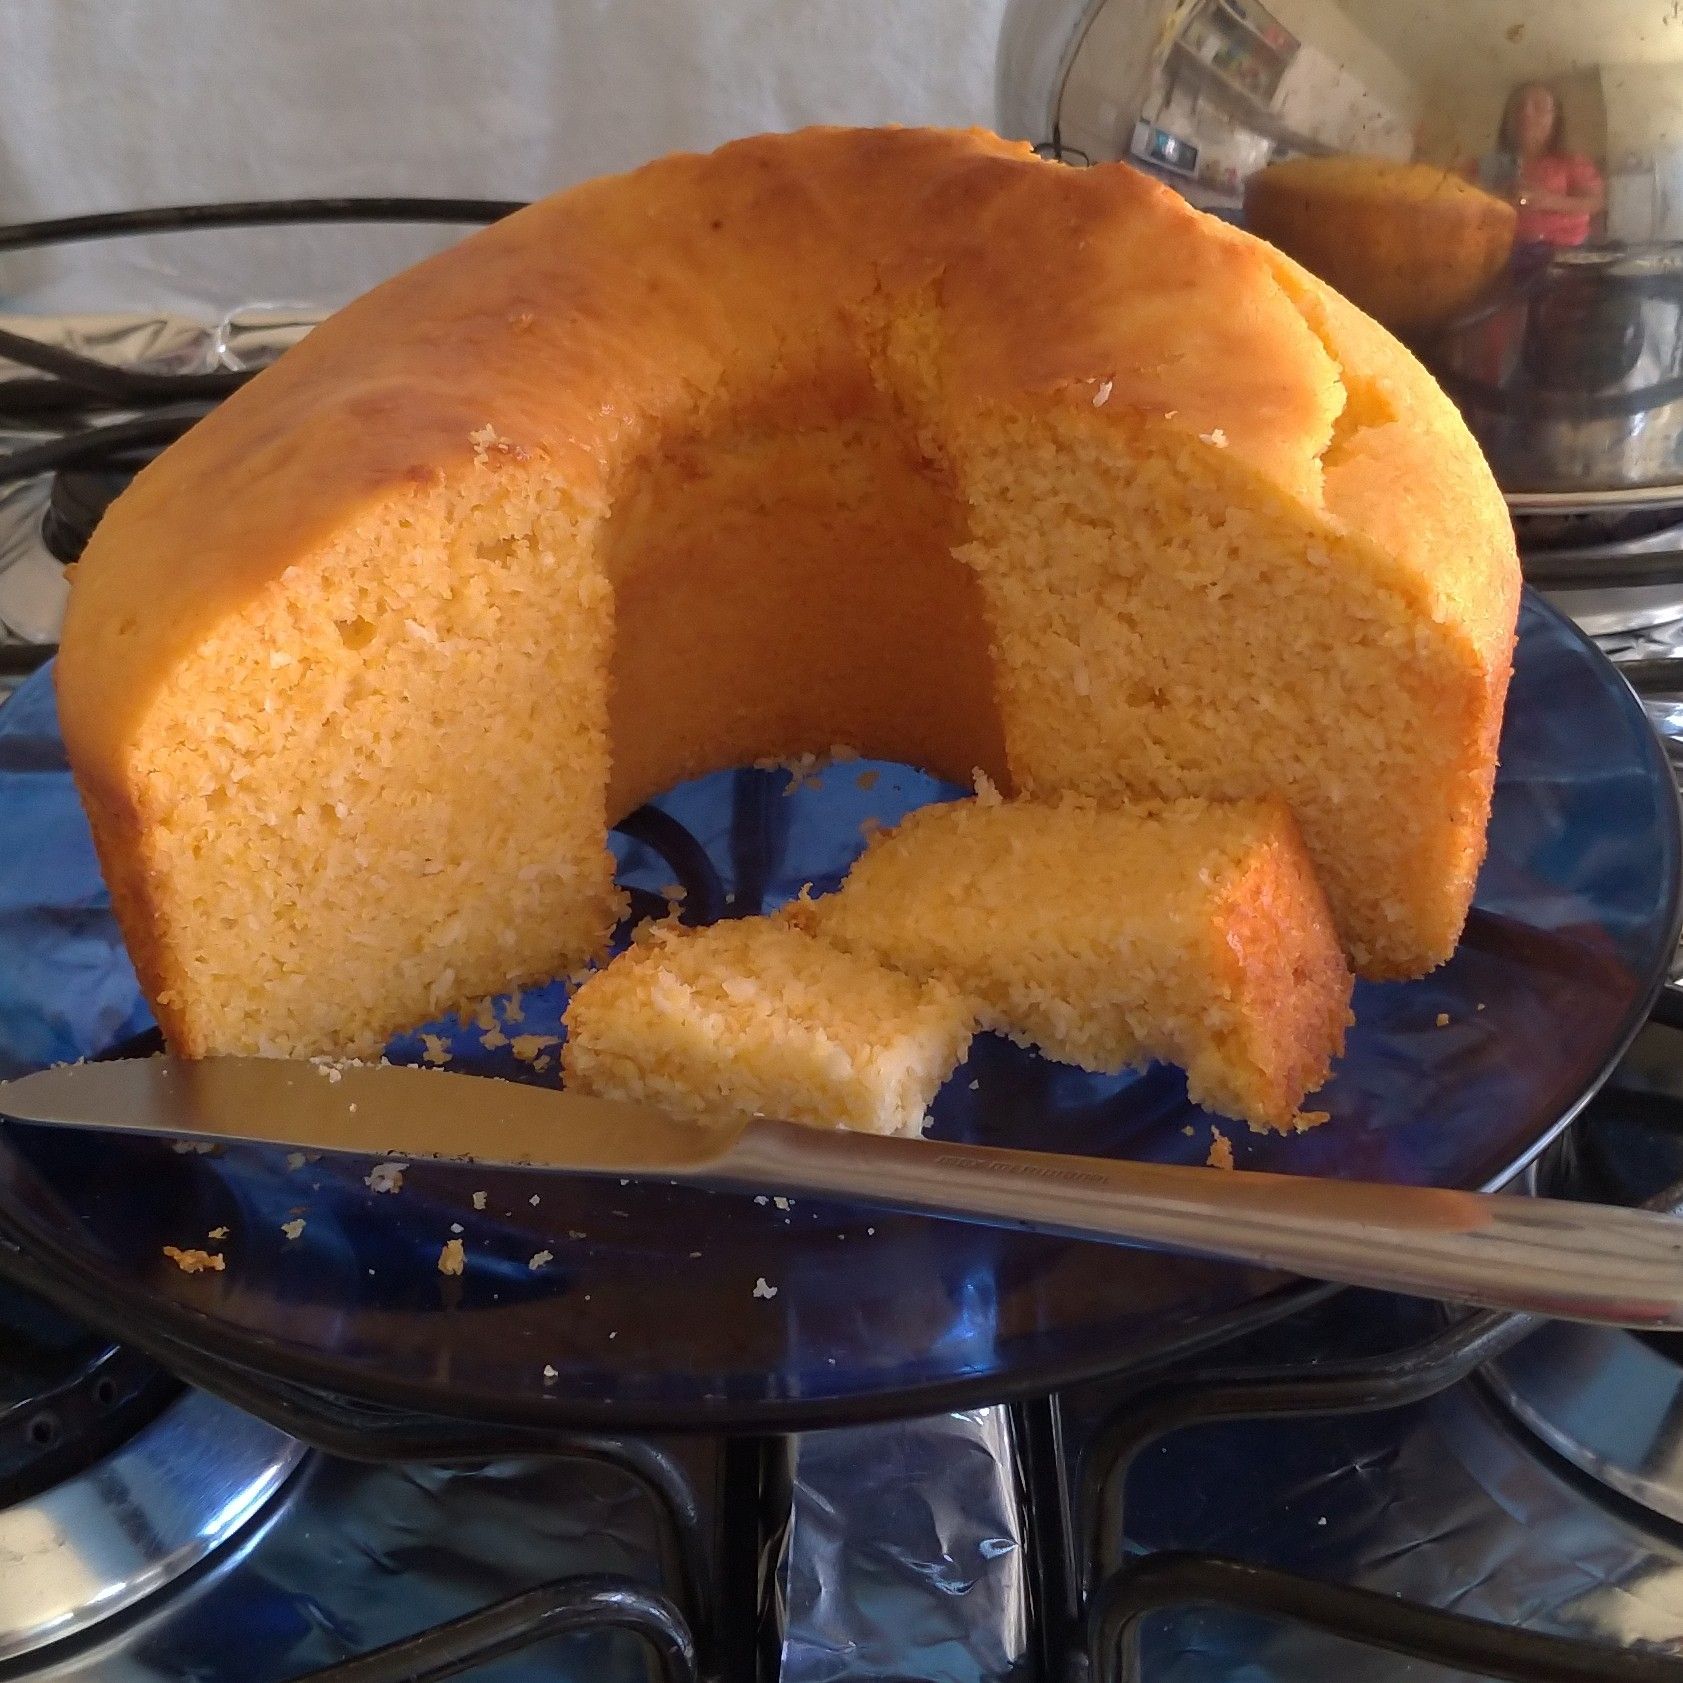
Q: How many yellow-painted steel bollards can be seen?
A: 0